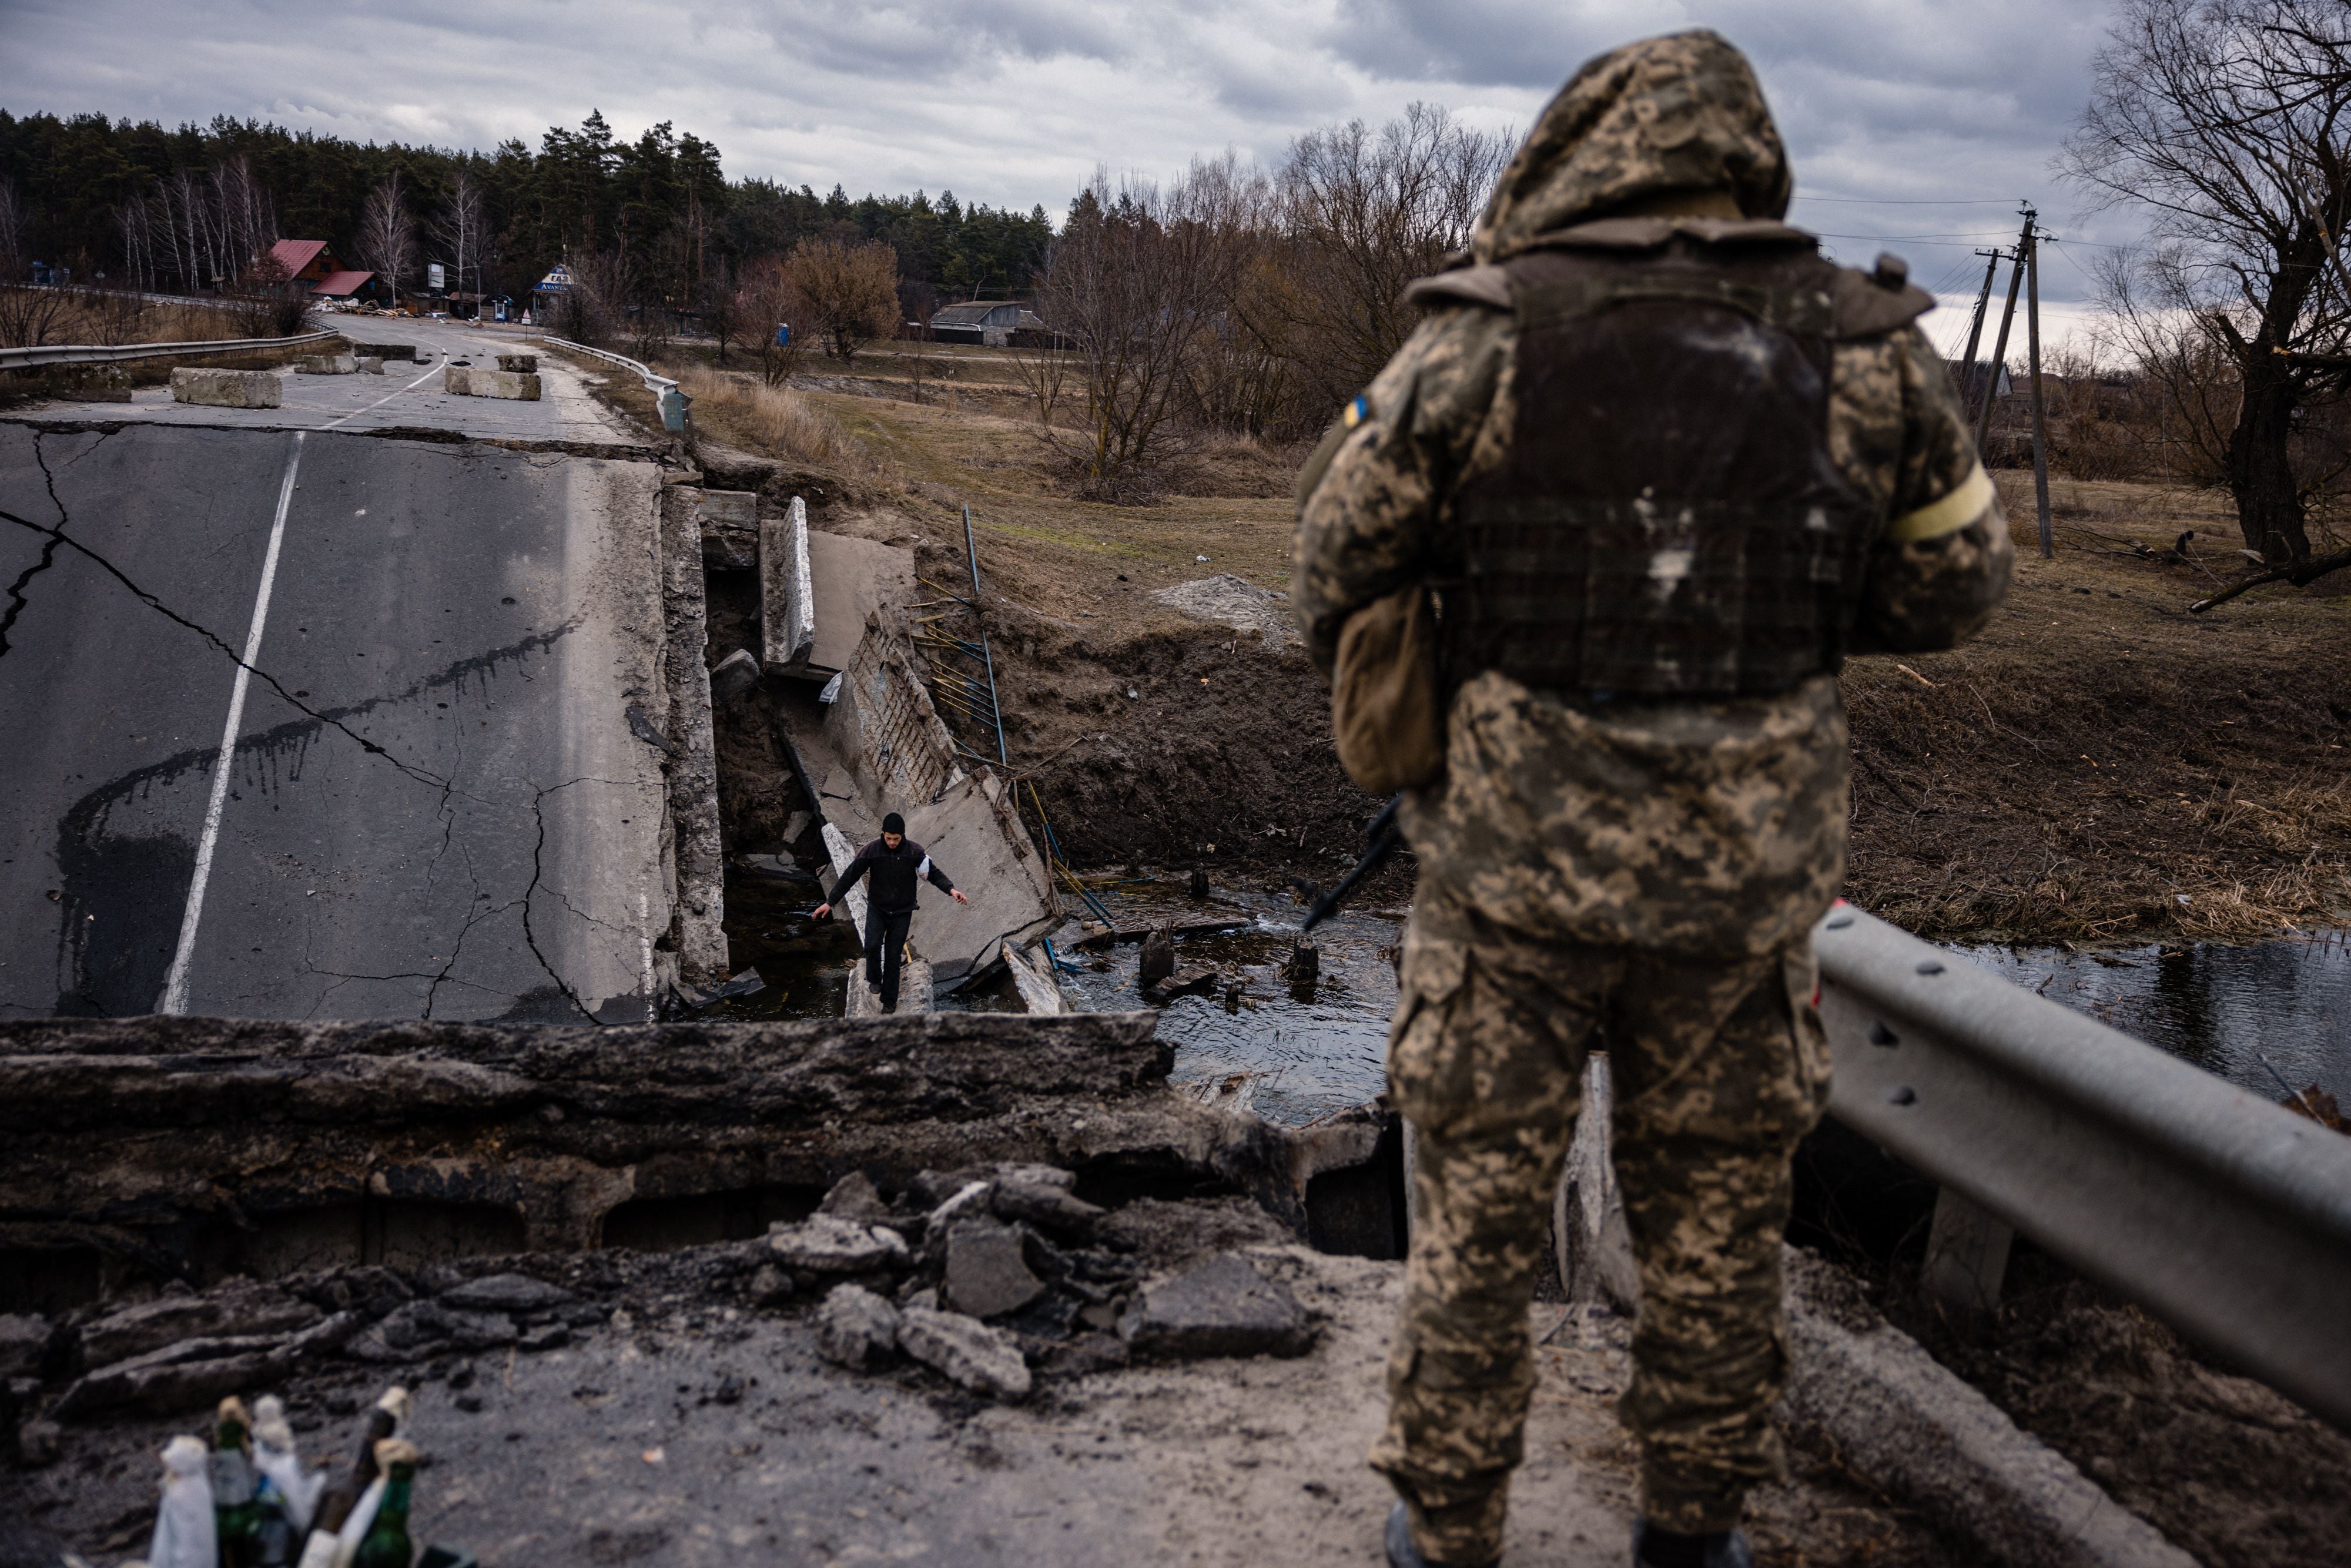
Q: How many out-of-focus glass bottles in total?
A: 5